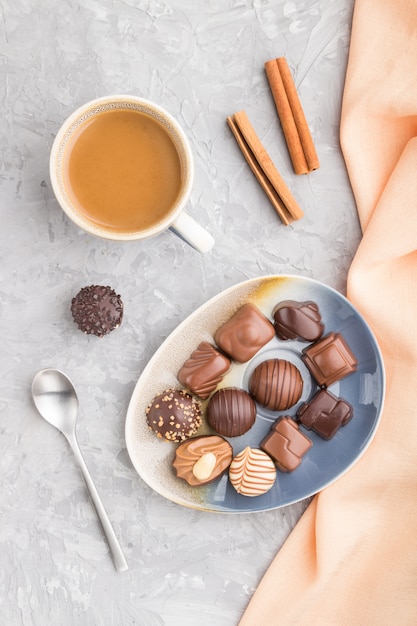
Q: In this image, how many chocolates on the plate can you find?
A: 11